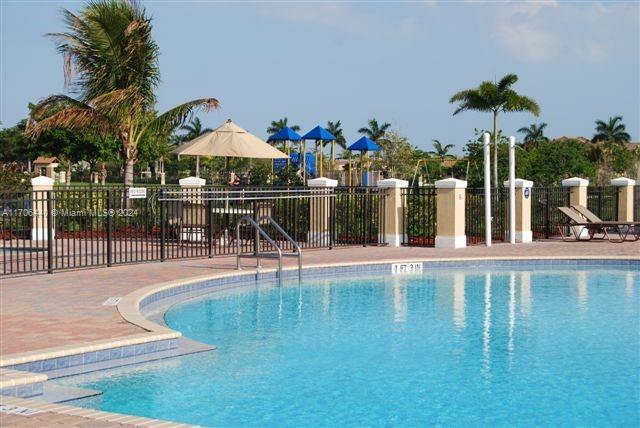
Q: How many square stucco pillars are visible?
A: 8